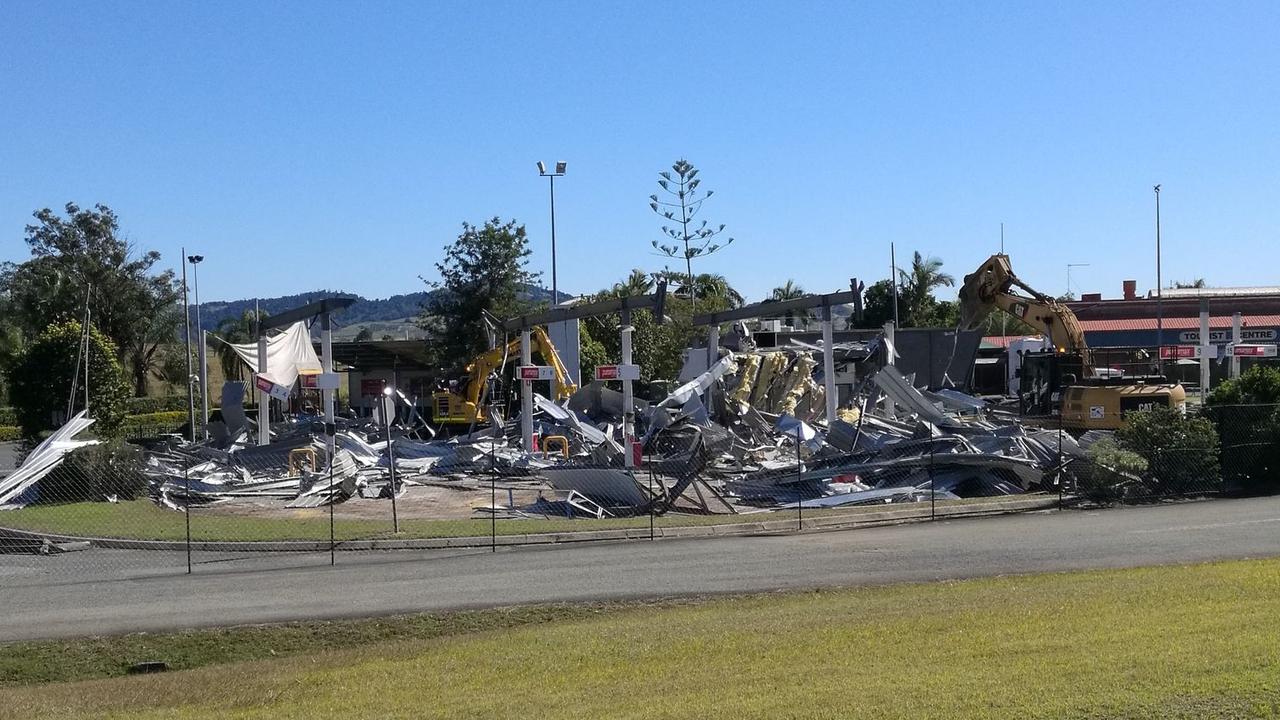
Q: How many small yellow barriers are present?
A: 2